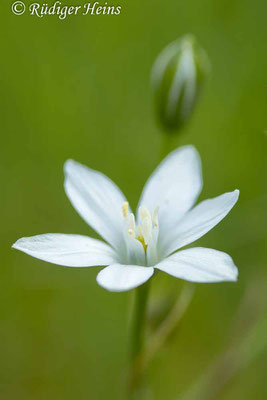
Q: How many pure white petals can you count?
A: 6